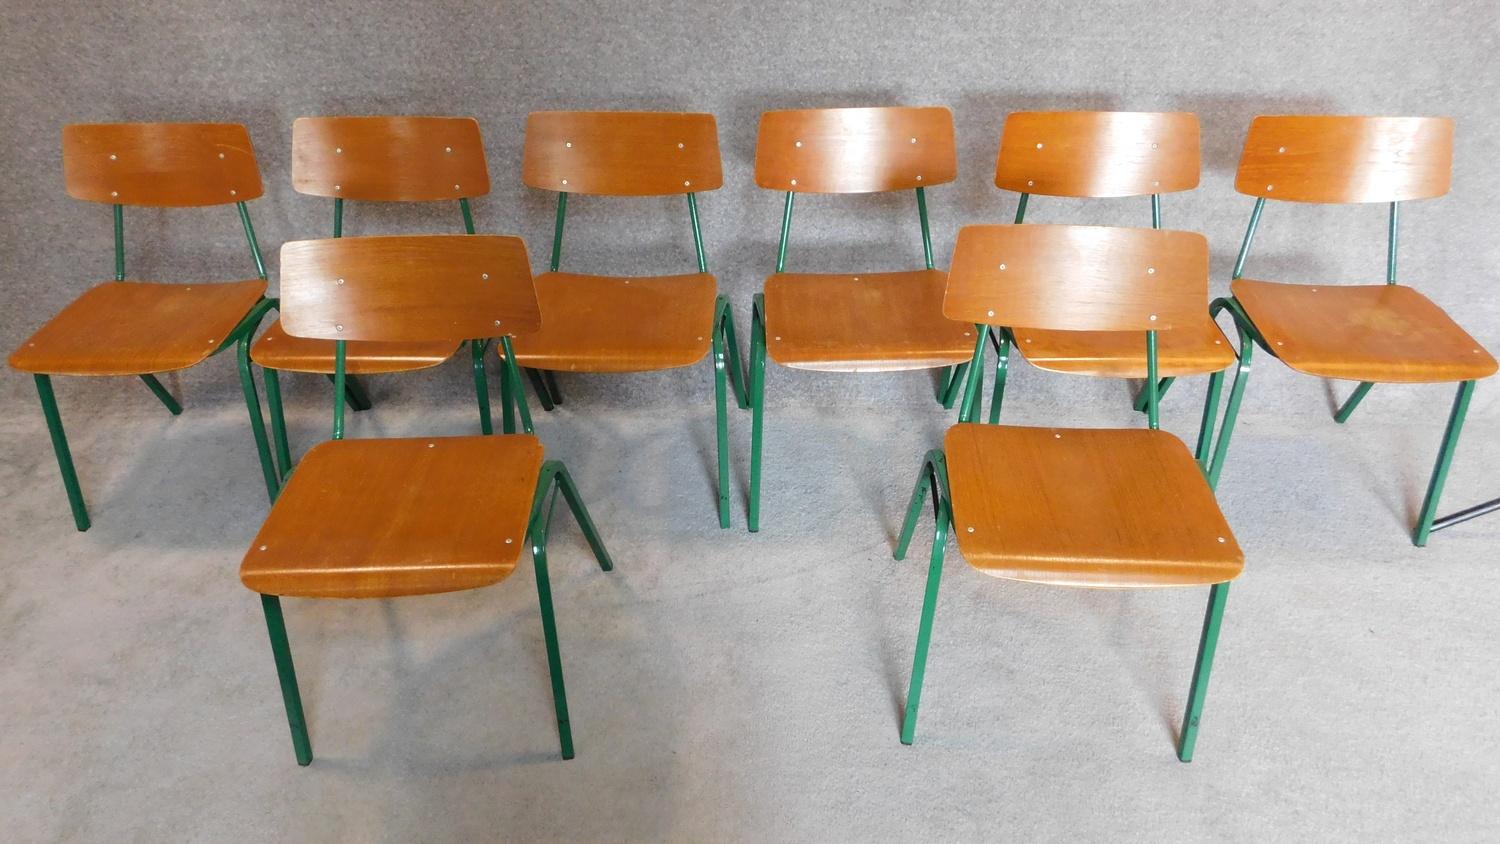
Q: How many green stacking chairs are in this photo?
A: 8